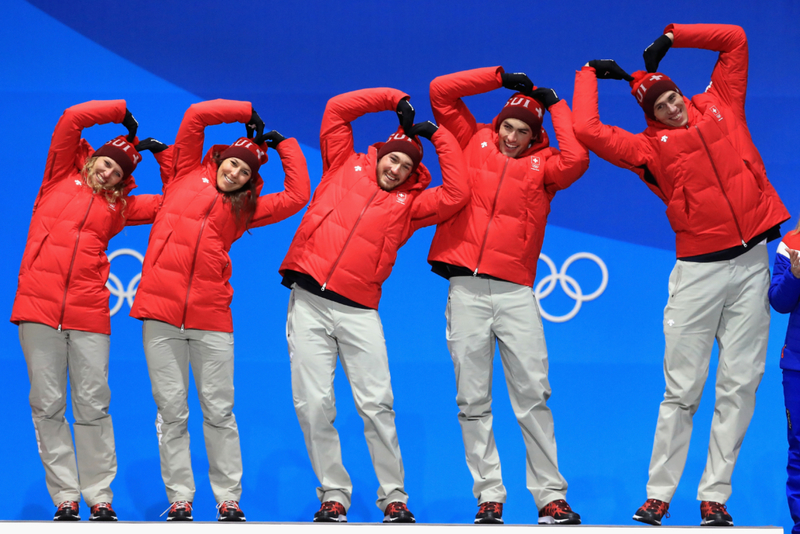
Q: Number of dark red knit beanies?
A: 5